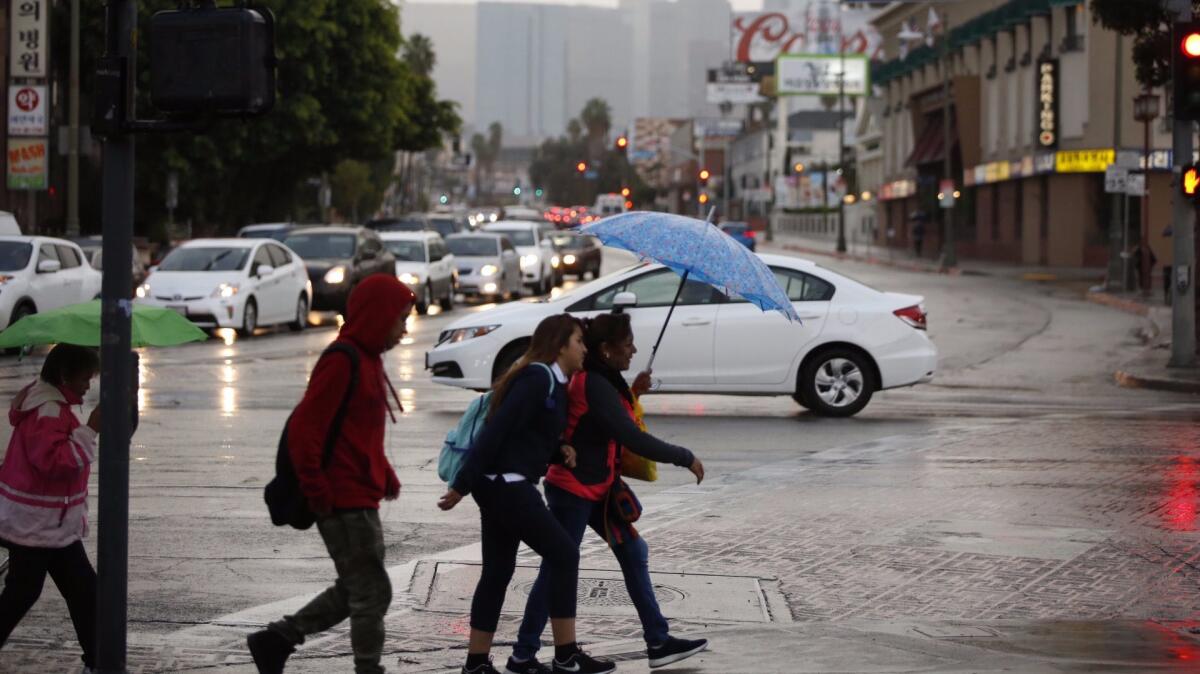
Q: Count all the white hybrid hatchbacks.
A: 1